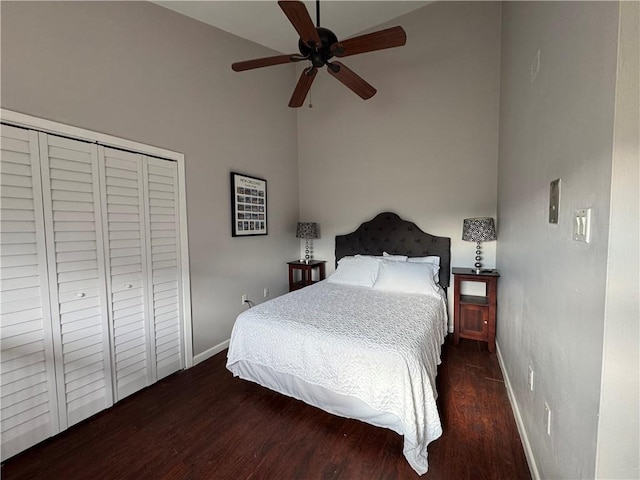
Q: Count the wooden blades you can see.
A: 5